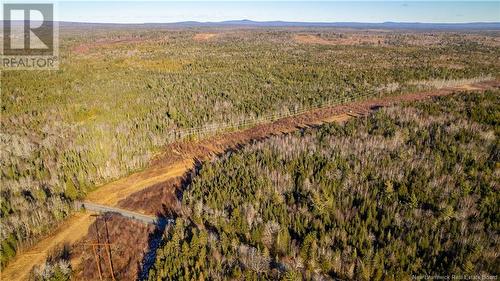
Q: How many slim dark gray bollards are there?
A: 0